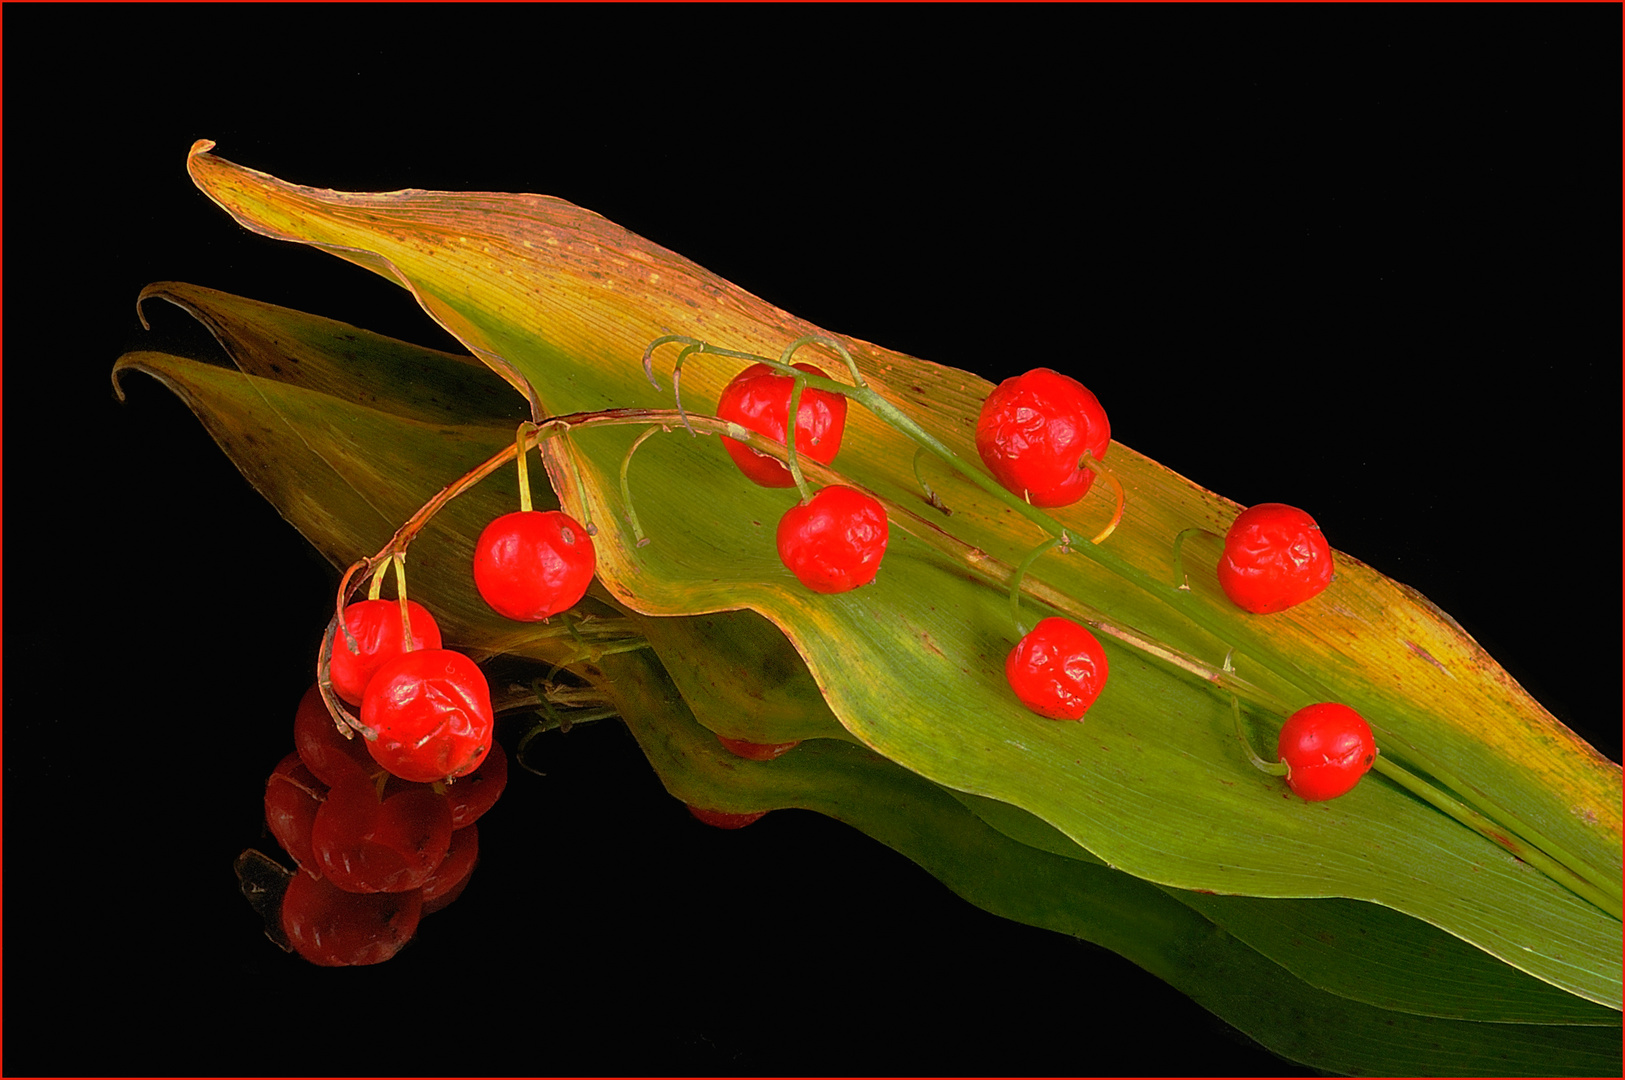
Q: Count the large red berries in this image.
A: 9